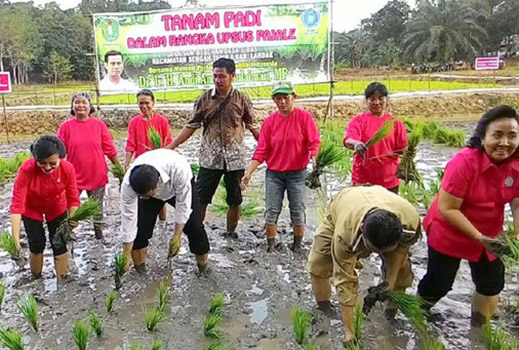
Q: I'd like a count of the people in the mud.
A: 9